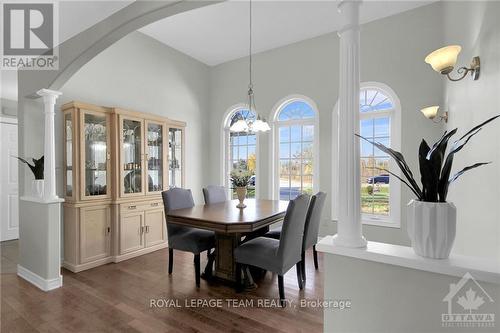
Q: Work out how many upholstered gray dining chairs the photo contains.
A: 4